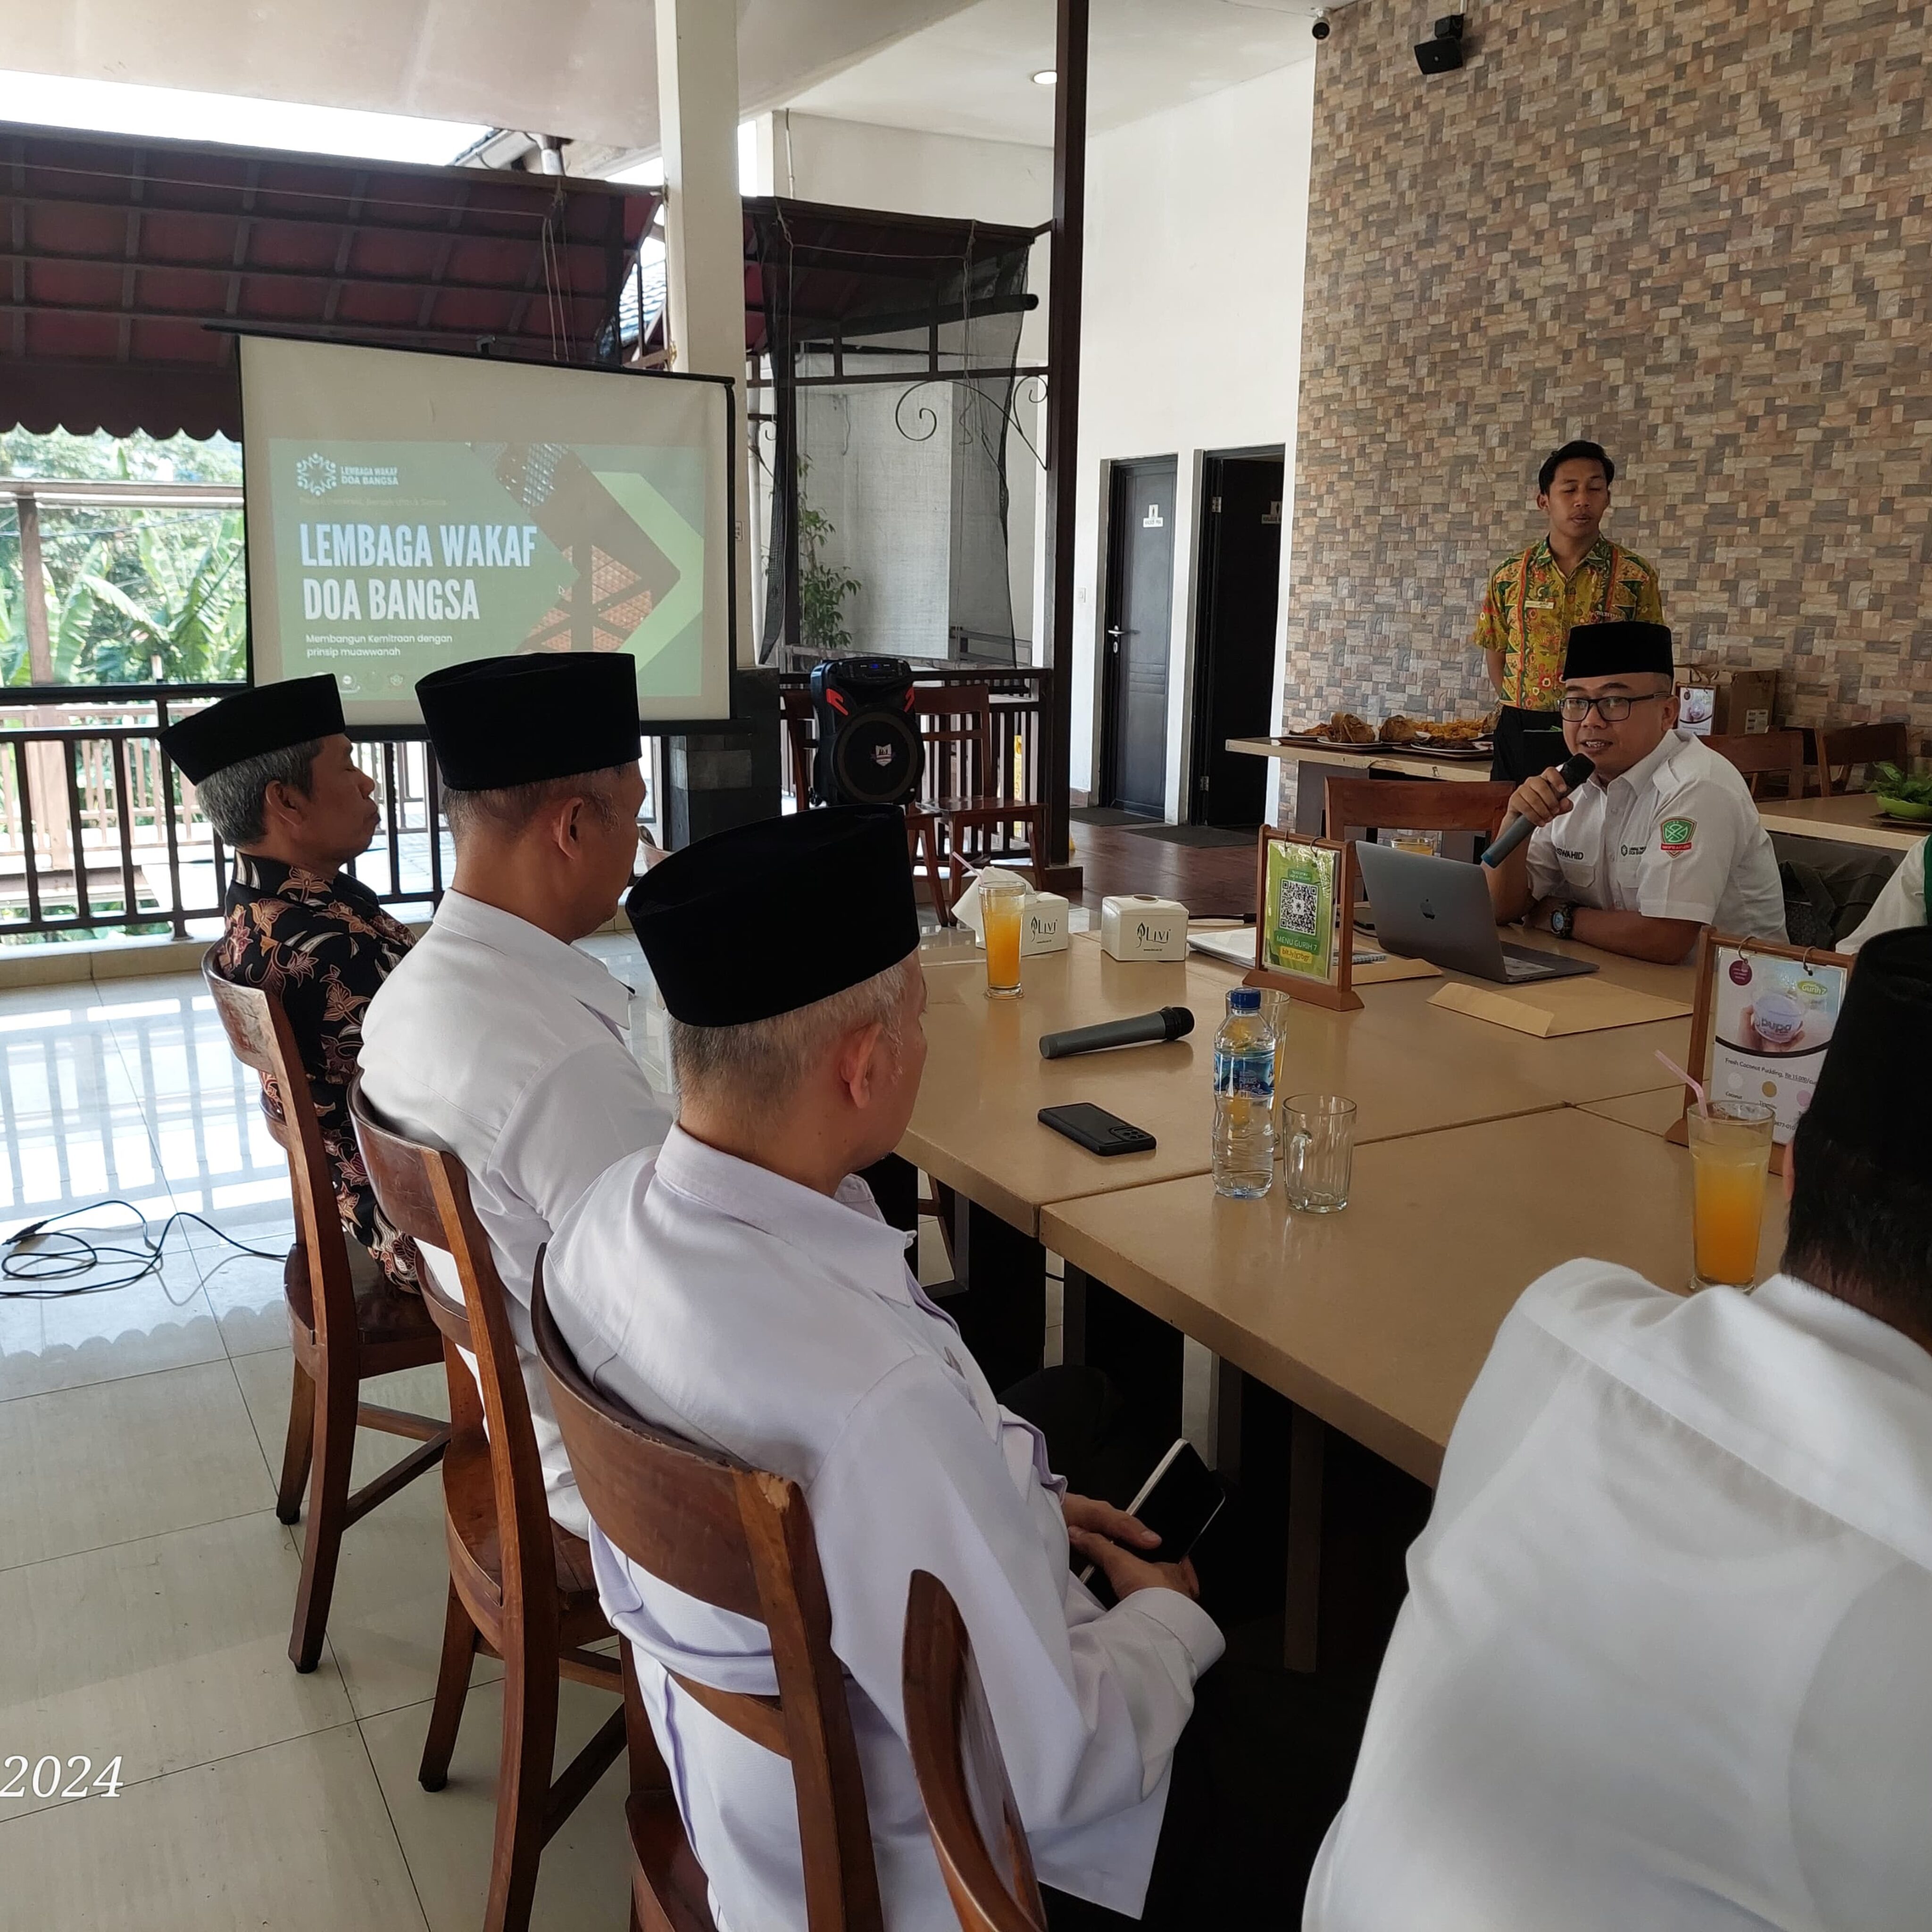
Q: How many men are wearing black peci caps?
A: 5